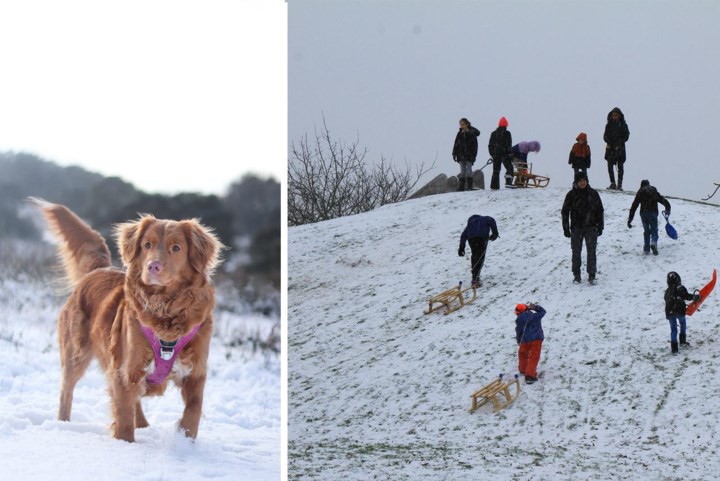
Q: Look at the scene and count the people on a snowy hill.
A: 10